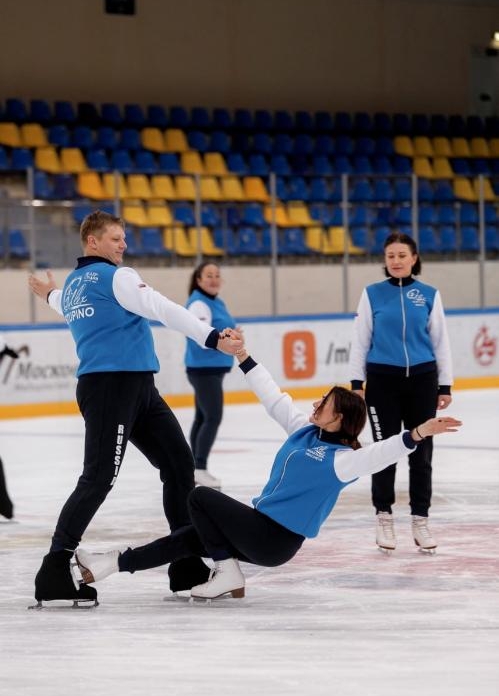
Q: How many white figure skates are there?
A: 5